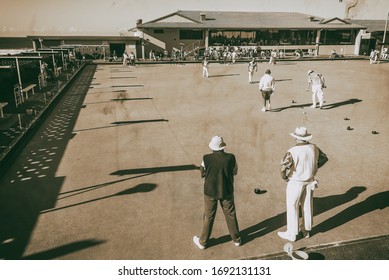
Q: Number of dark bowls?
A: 5